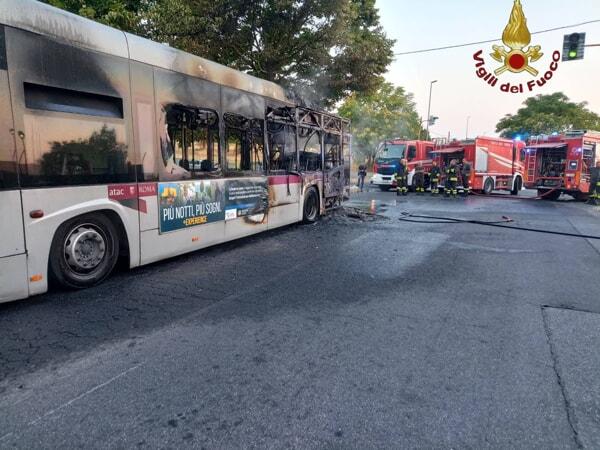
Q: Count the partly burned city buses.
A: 1